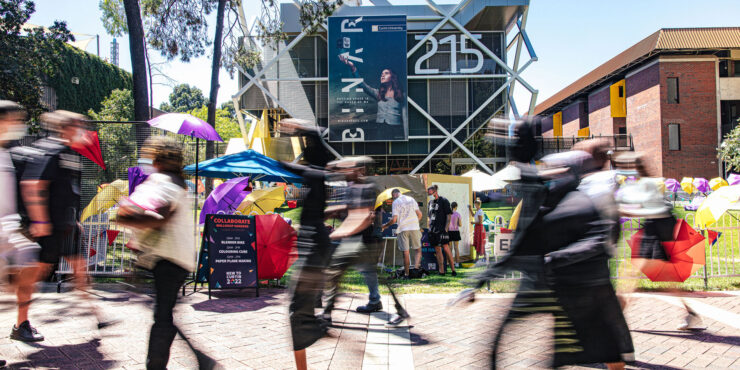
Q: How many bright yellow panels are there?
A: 3